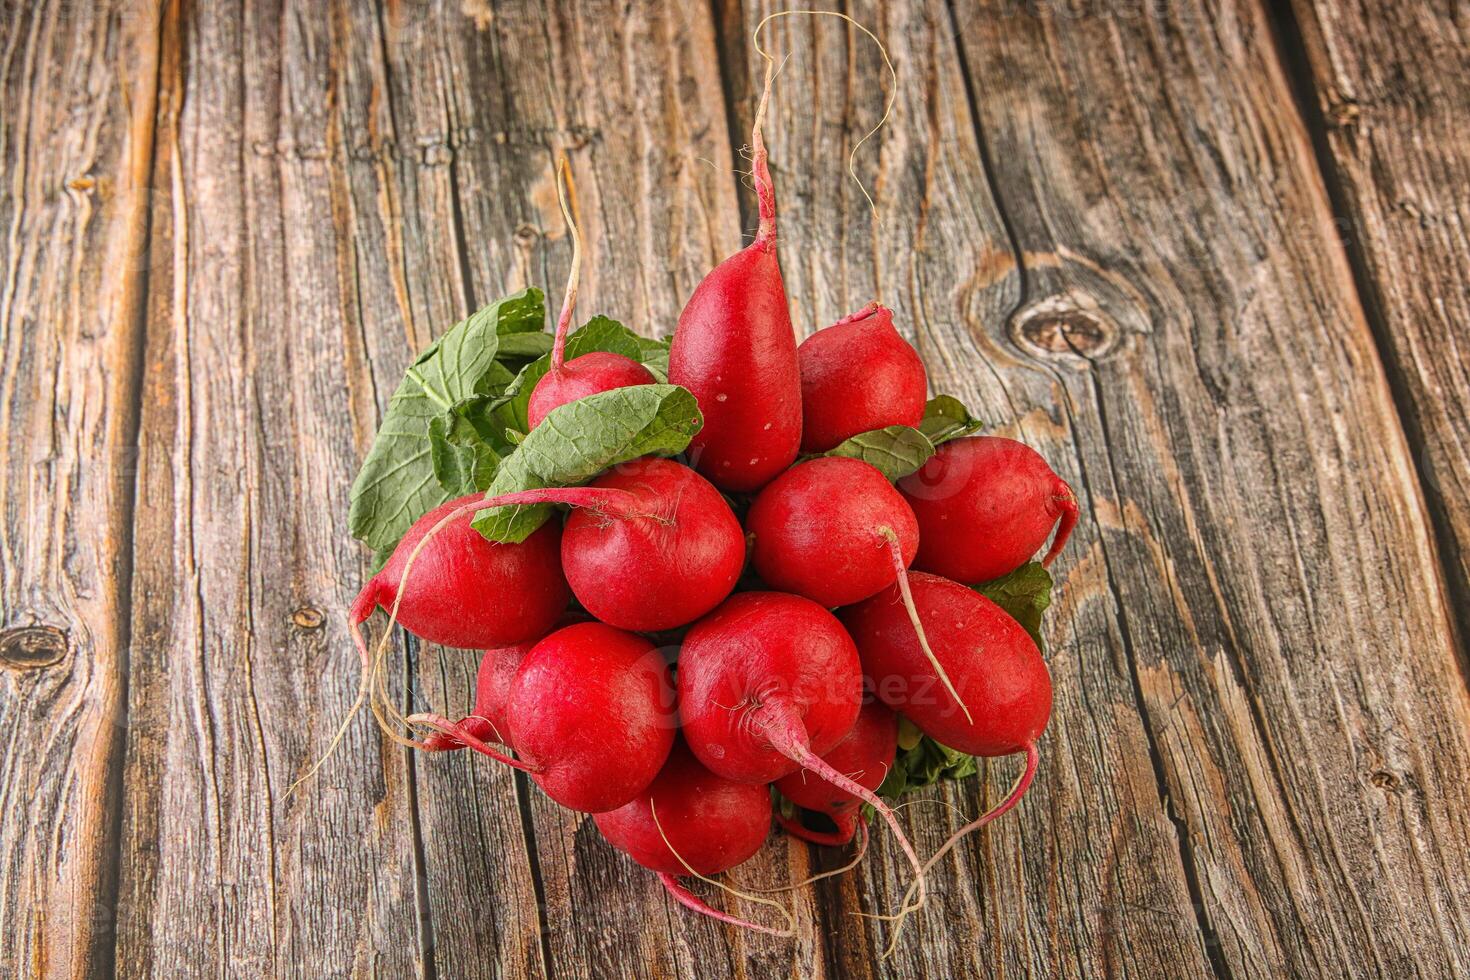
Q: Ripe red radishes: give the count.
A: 13